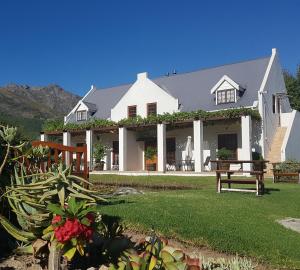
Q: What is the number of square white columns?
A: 7